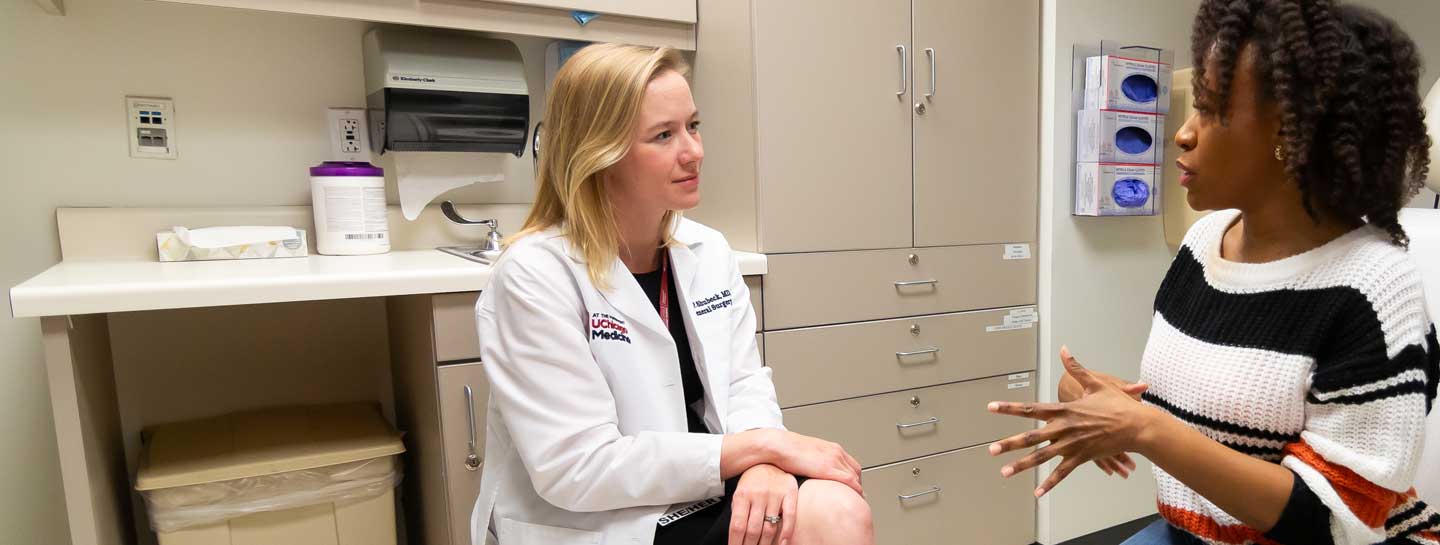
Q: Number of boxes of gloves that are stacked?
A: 3